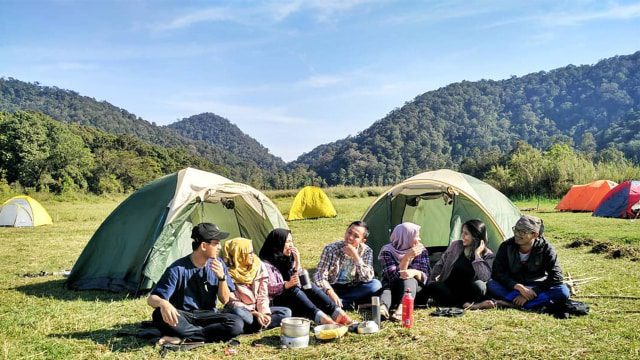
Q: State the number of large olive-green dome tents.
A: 2